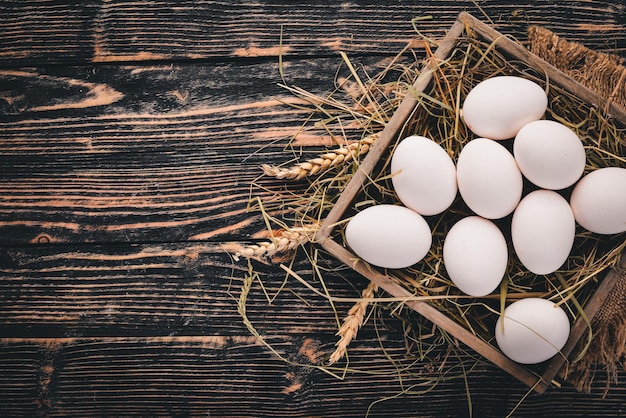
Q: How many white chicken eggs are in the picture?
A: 9